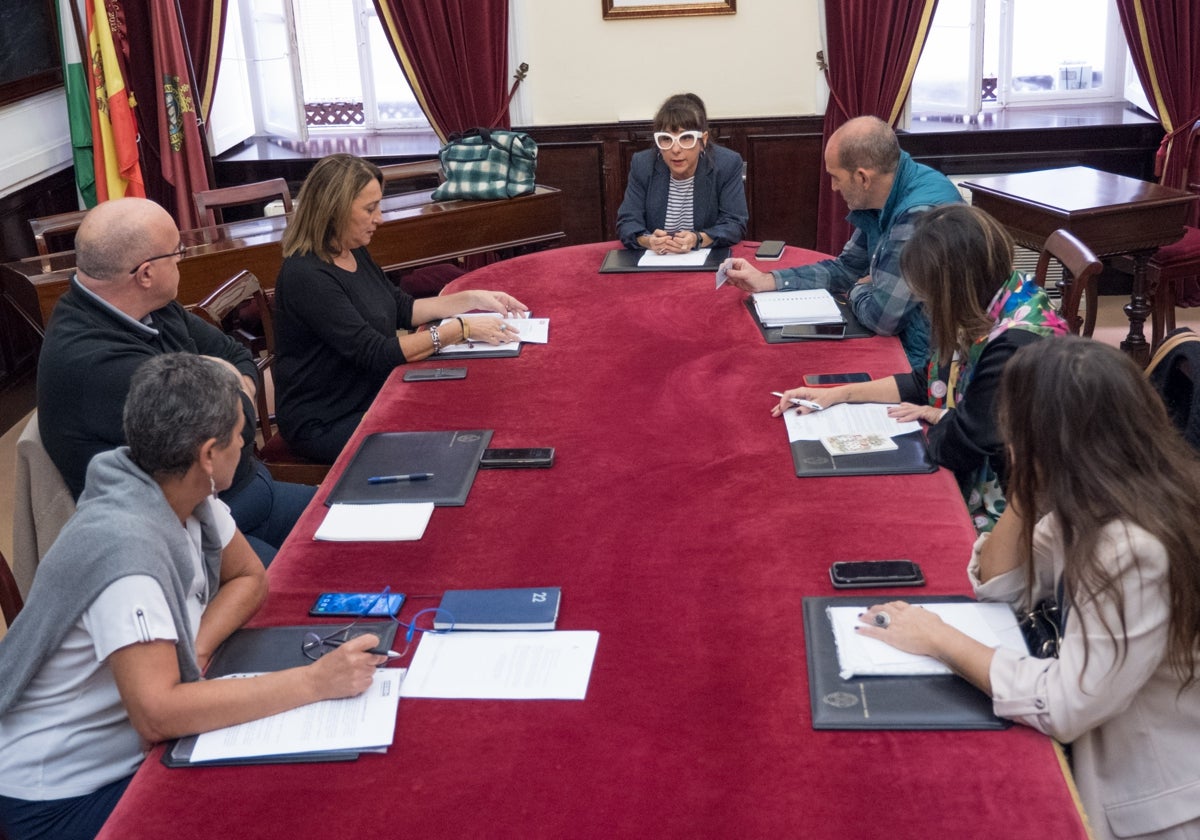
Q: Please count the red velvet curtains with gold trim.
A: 4